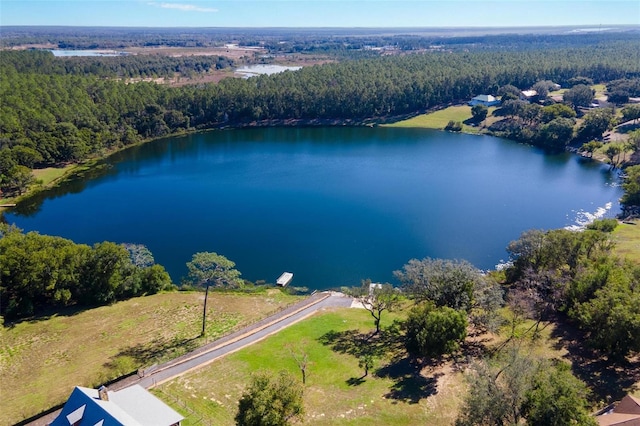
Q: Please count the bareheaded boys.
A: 0